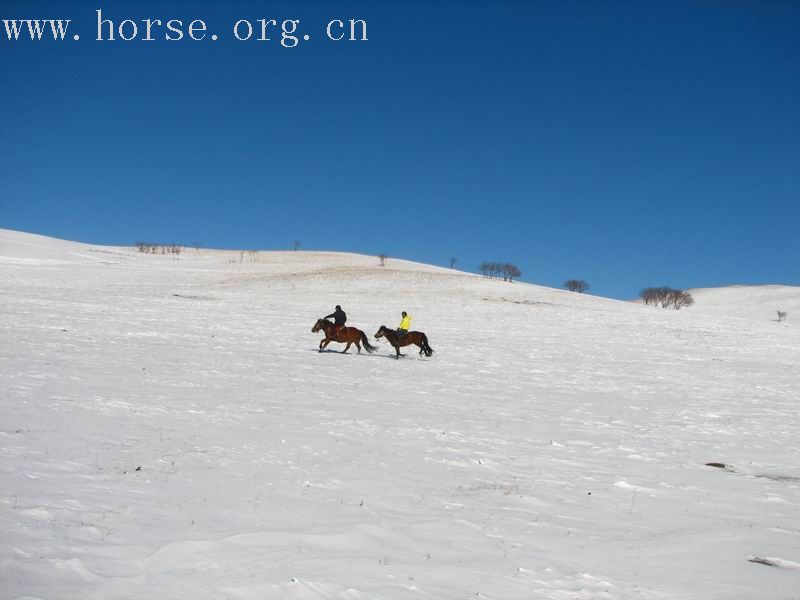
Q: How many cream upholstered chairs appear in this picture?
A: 0